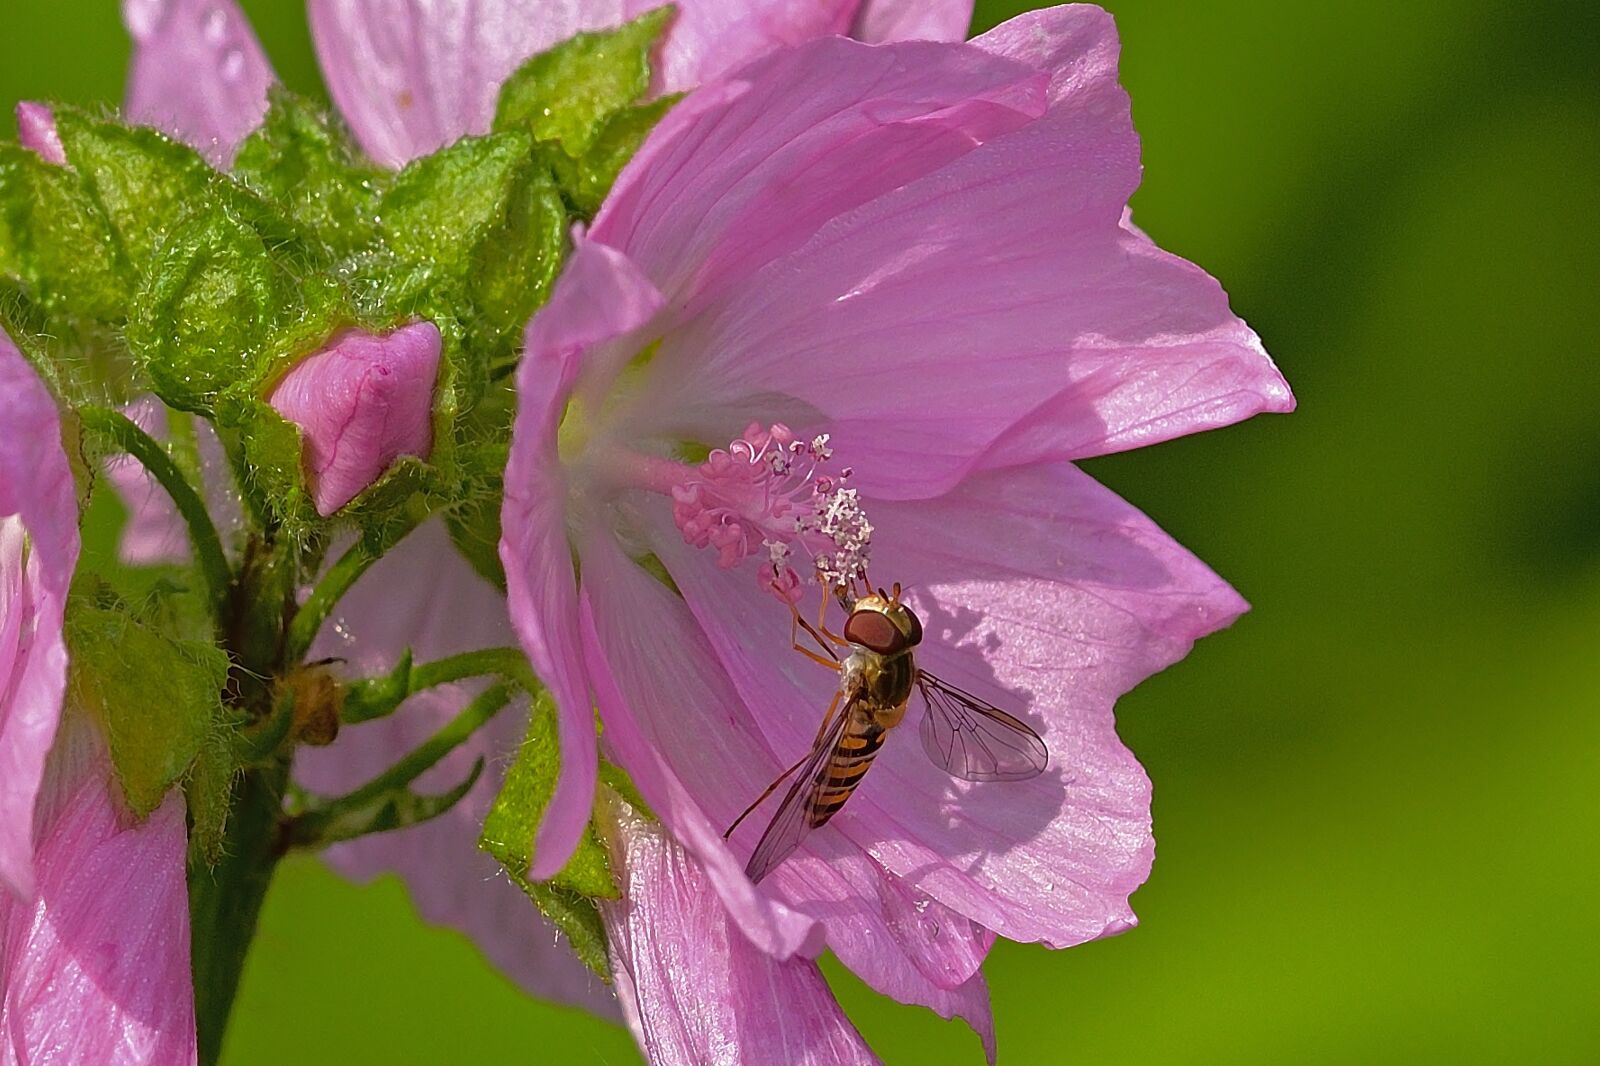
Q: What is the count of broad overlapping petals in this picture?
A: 5